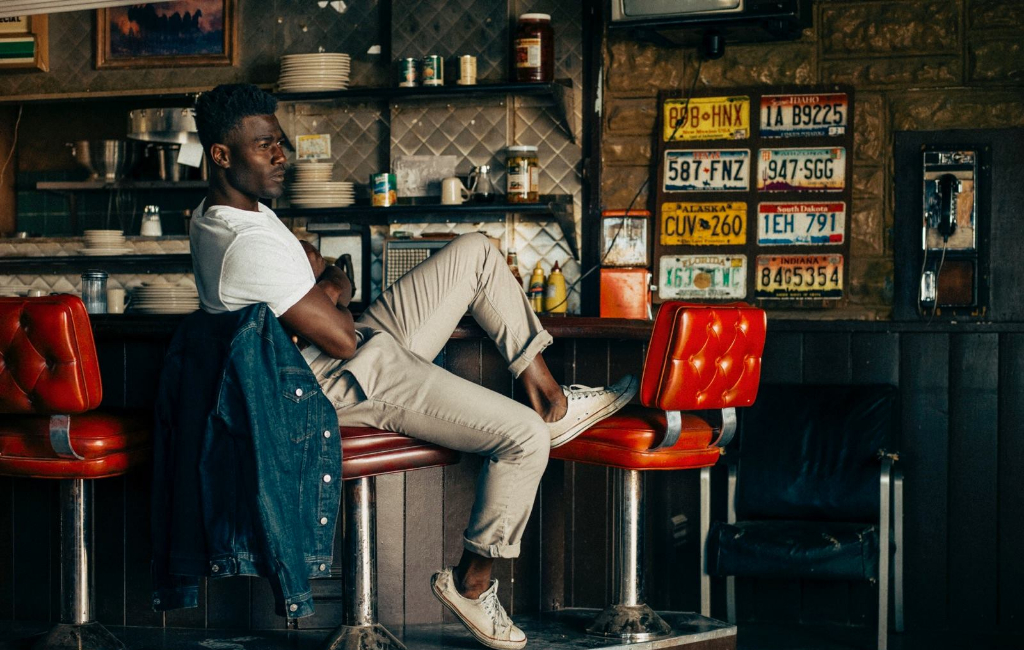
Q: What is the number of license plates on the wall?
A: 8